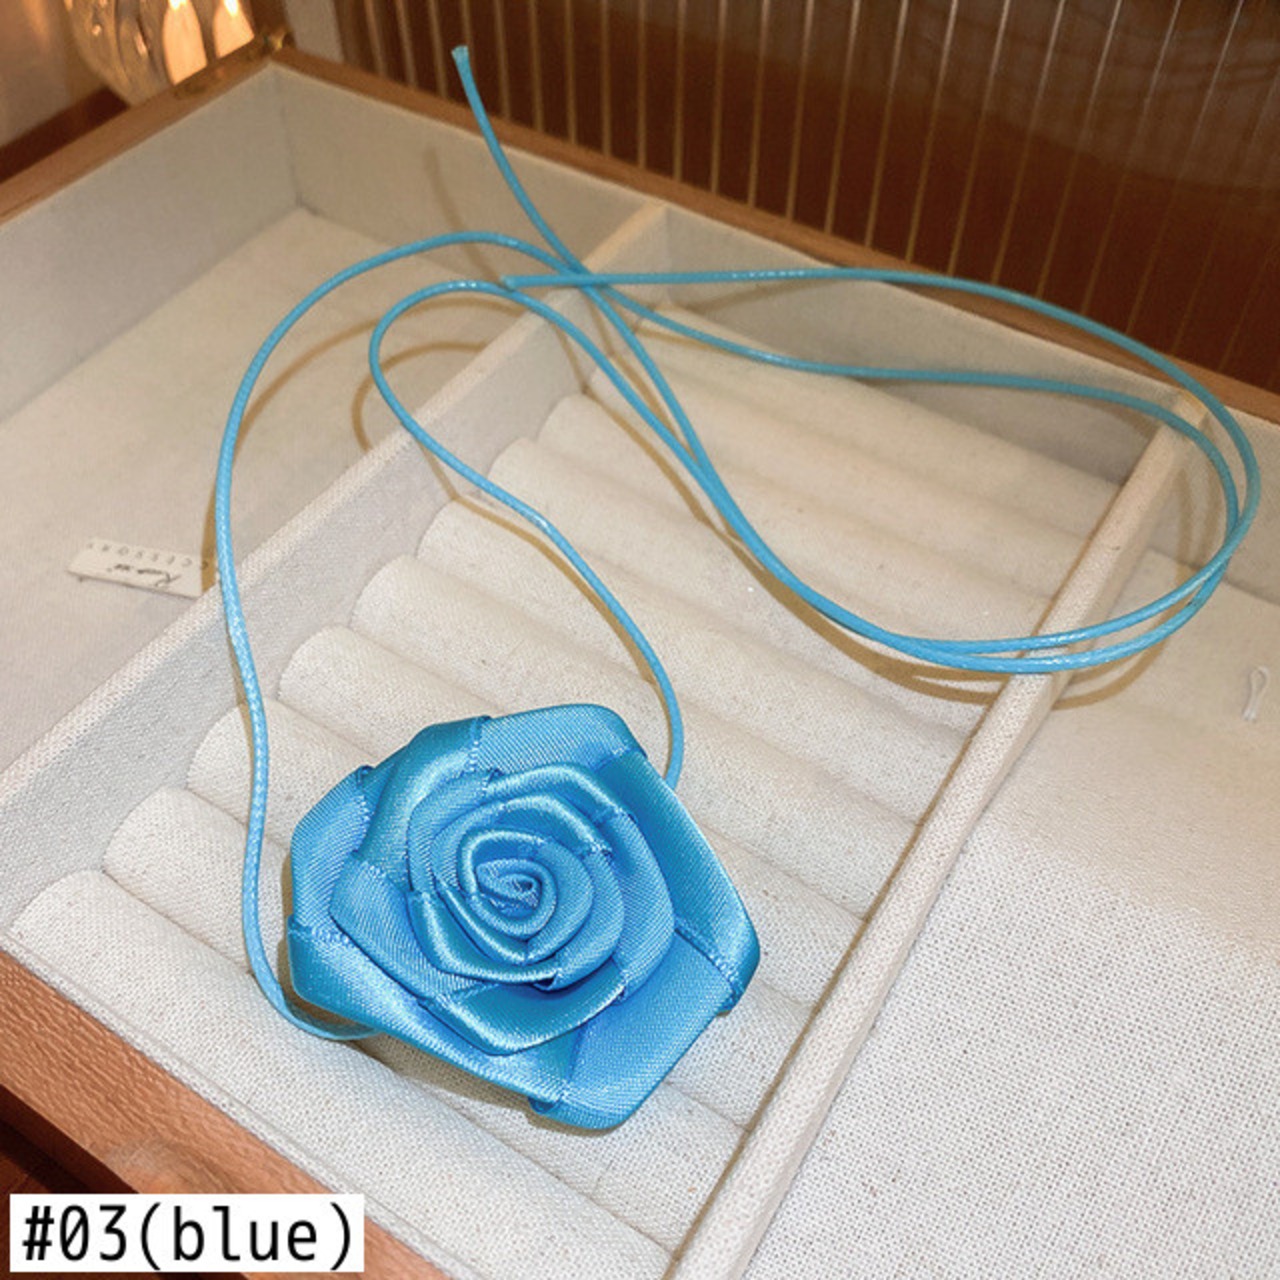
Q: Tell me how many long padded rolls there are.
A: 10